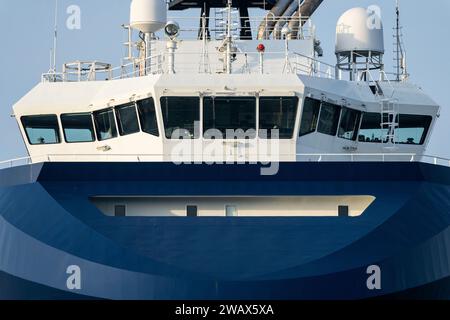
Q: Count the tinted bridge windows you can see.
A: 13